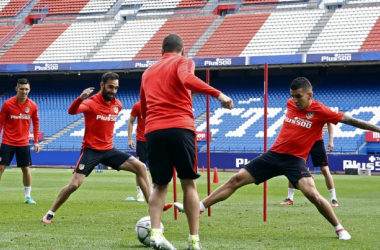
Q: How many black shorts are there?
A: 6